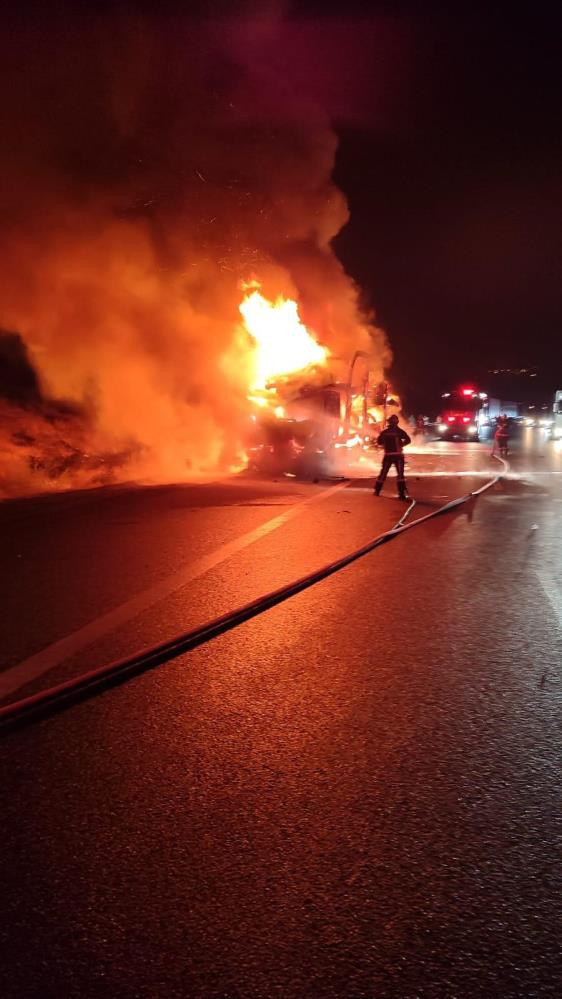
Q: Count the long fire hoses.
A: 2